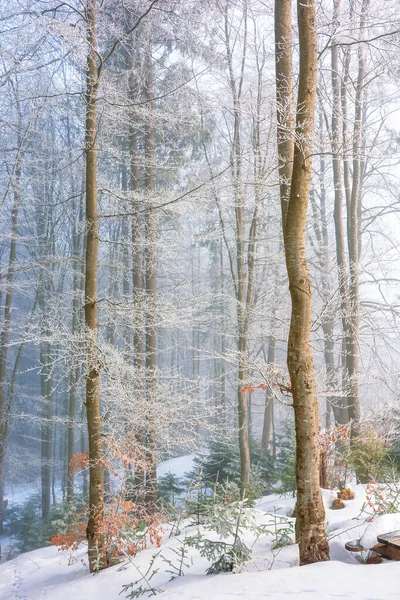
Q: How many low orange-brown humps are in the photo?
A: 2